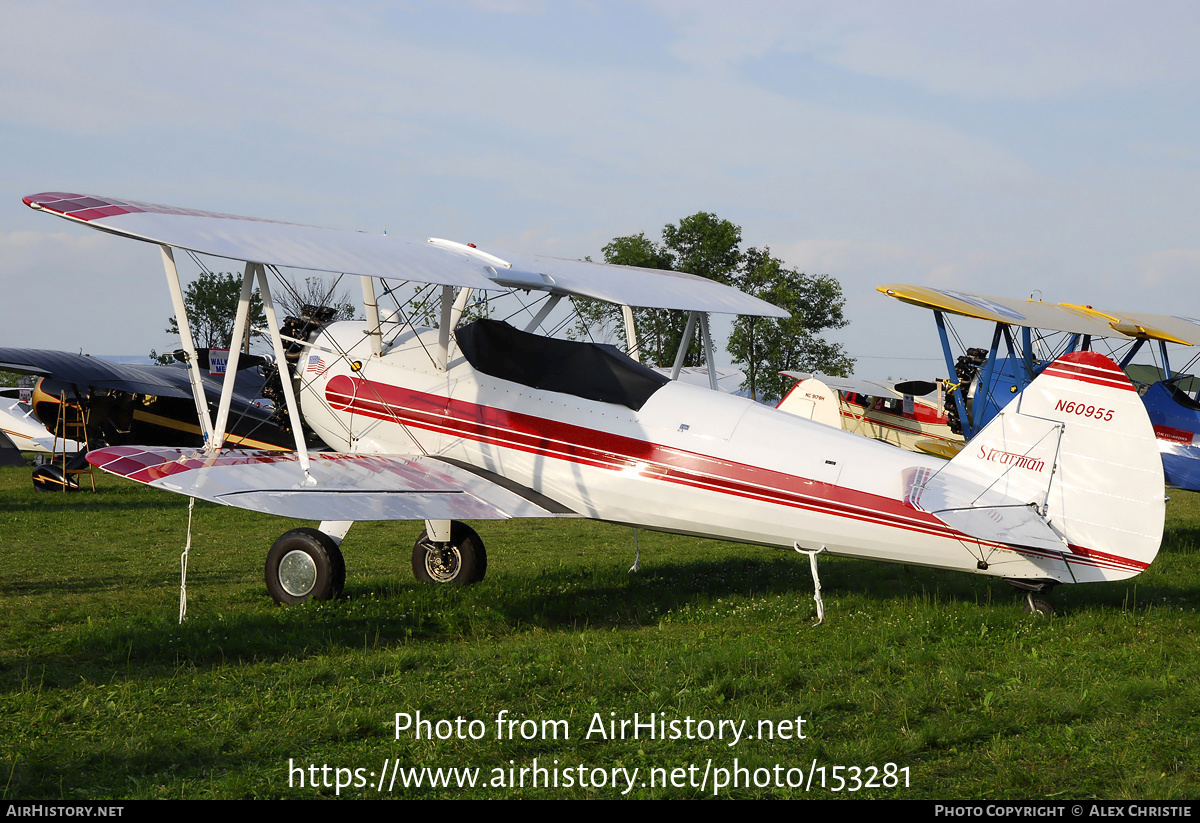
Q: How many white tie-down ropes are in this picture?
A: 3